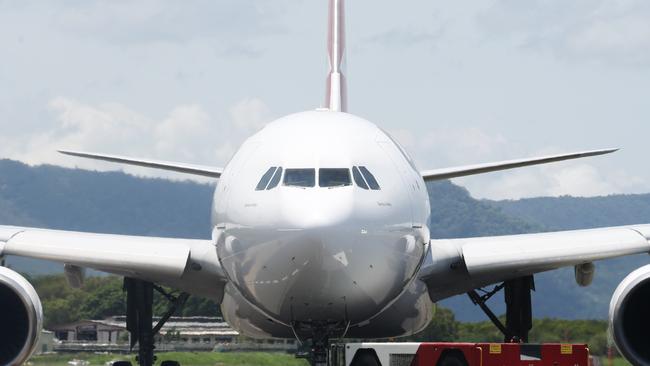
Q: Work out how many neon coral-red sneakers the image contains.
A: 0